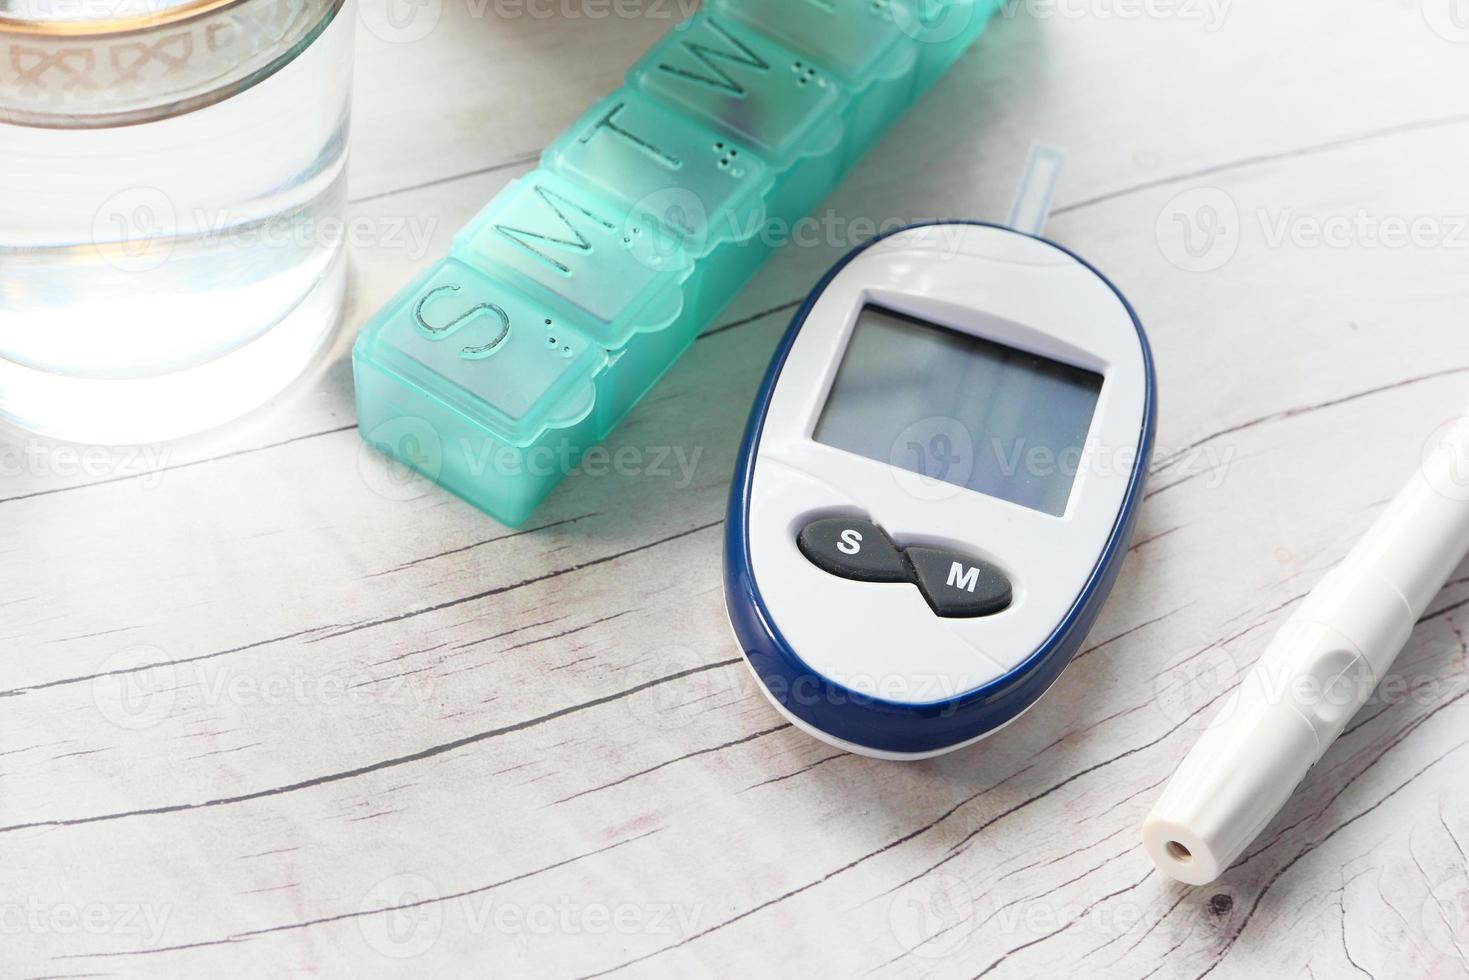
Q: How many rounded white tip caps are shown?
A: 1